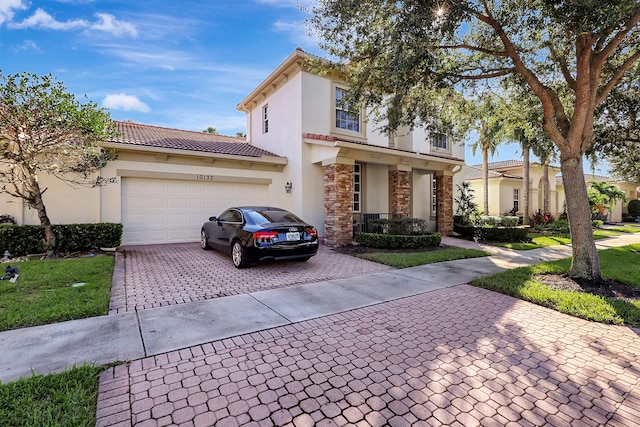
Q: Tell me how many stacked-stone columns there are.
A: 3